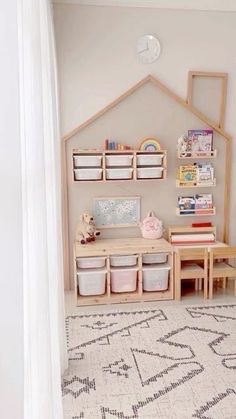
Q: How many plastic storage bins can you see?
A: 12